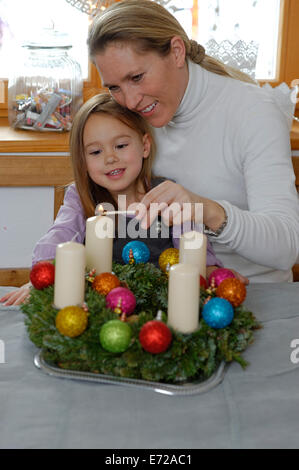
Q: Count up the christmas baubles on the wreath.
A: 12